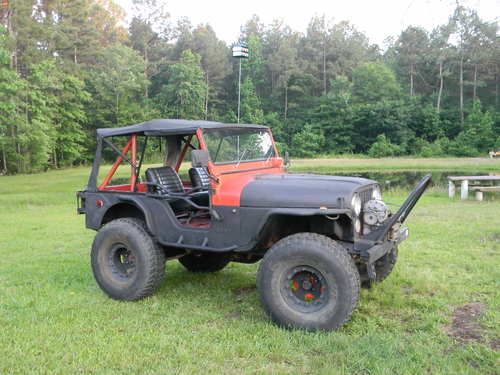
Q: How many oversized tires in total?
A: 4